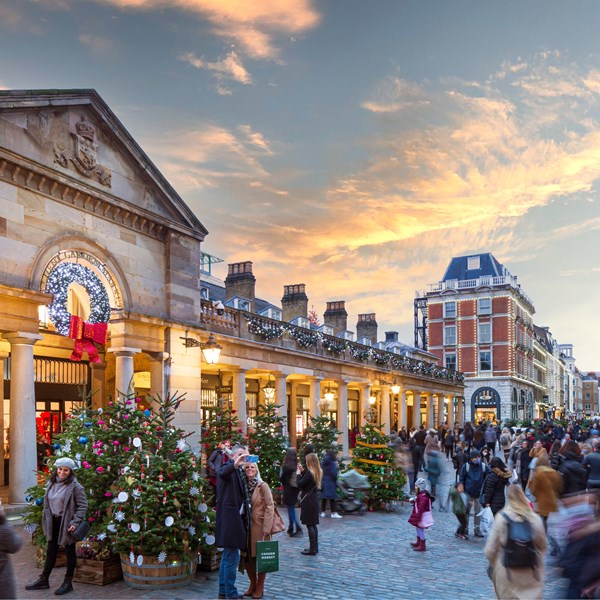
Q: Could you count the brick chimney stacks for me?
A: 4